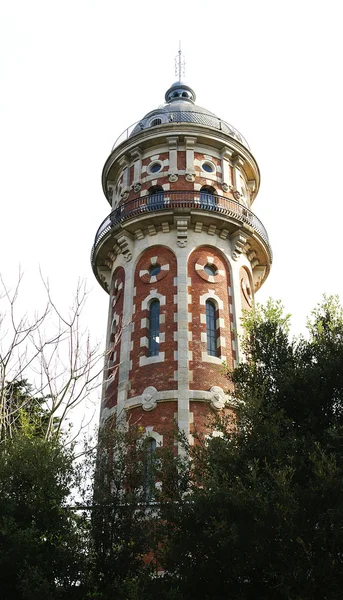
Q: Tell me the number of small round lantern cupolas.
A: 1